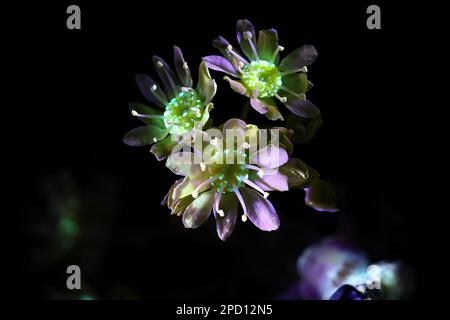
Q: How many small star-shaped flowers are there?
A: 3